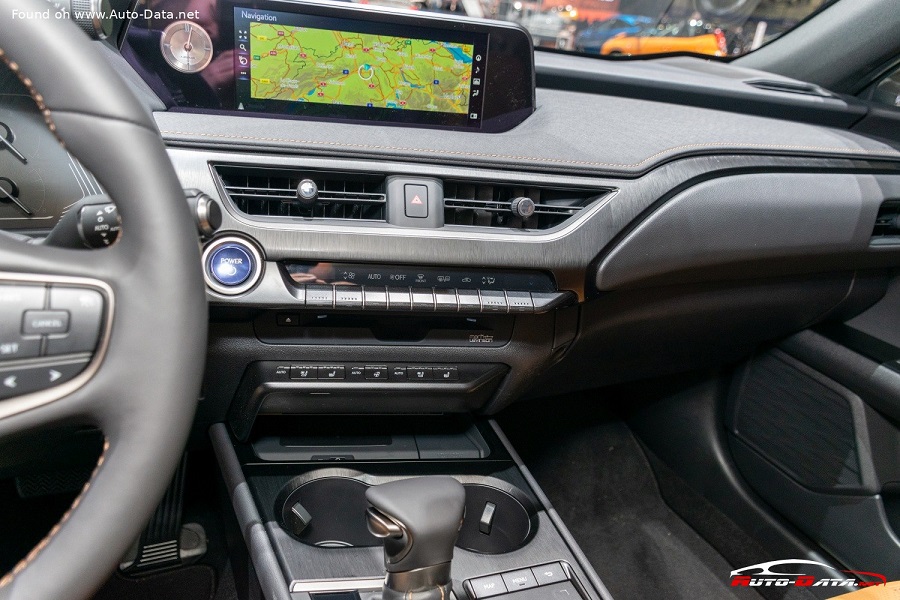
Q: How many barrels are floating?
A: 0